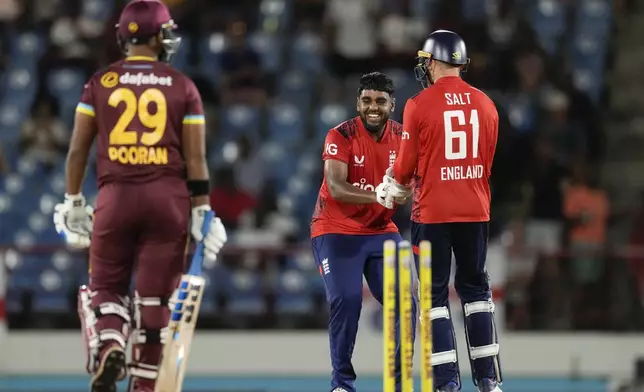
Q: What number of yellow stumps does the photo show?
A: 3